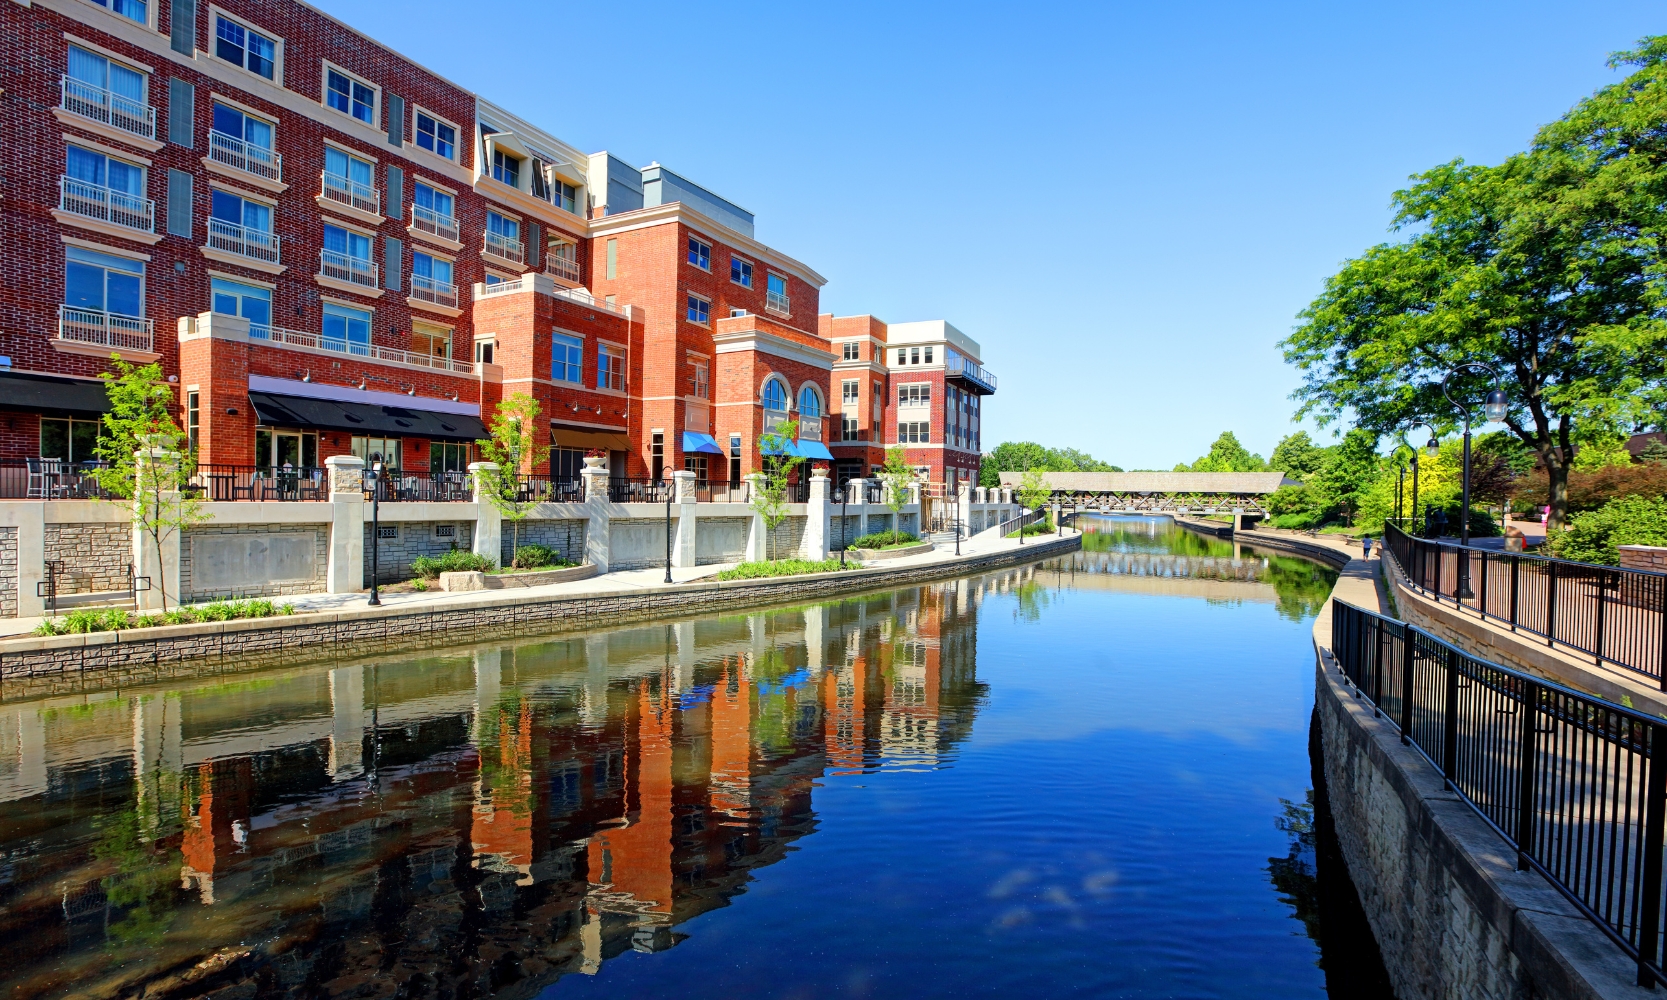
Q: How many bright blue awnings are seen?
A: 3